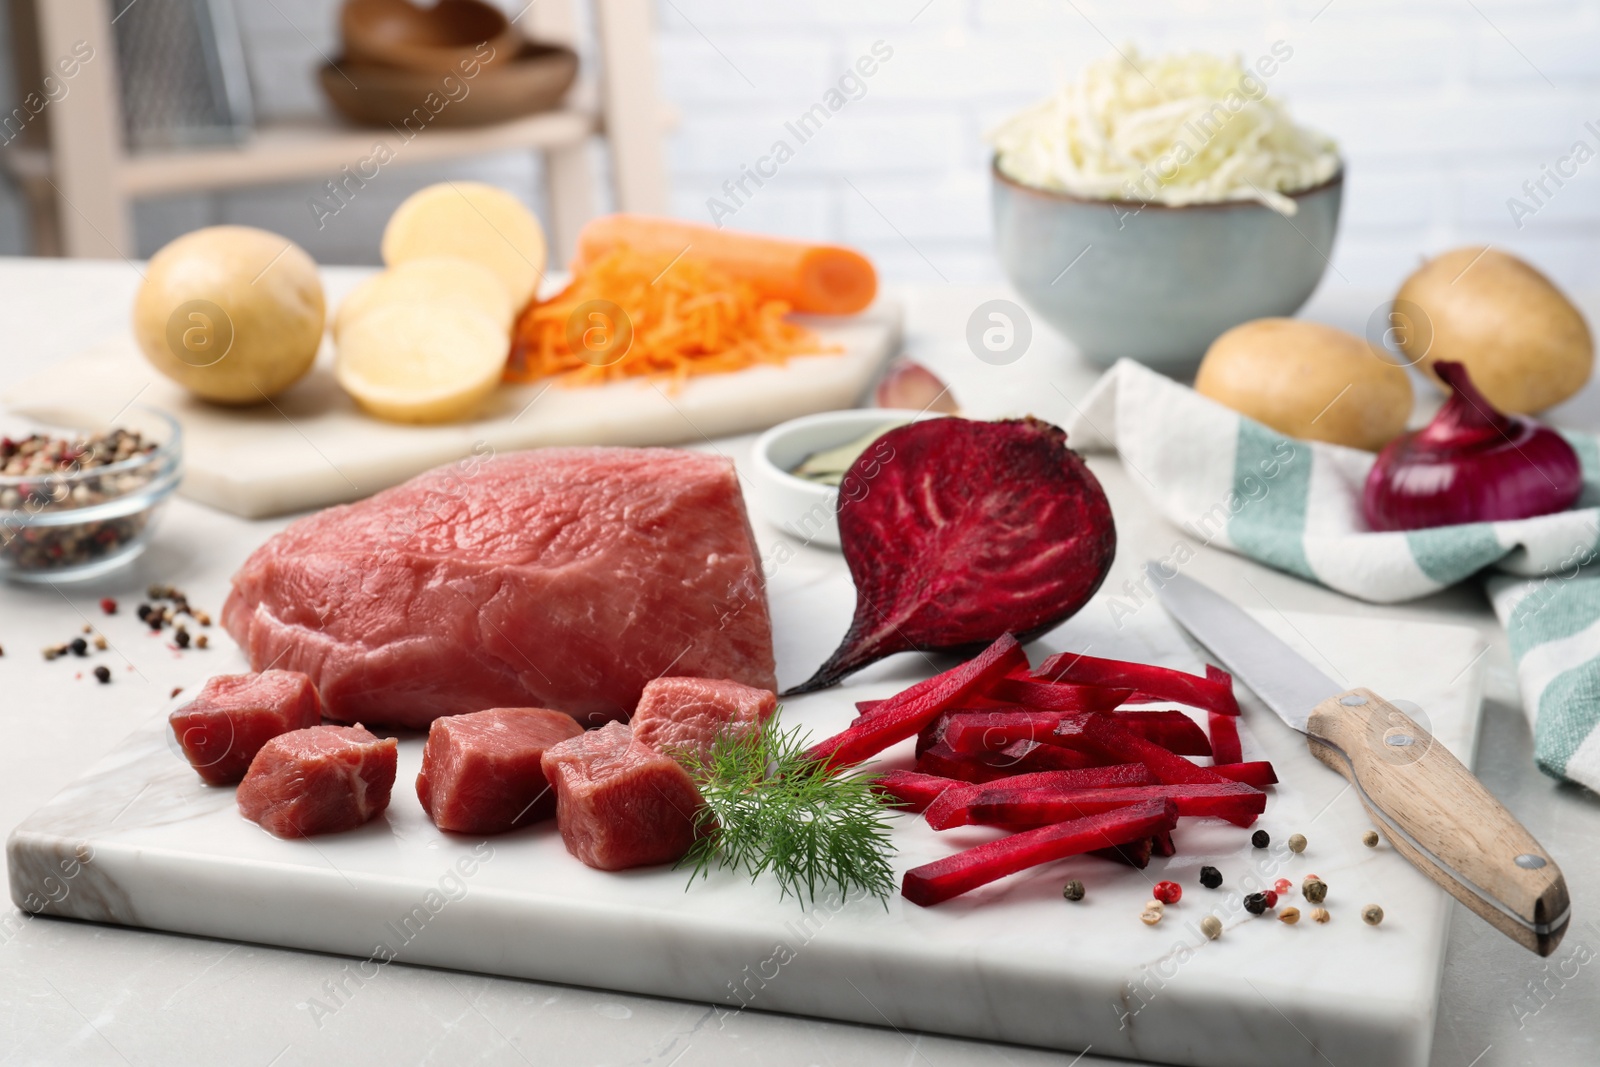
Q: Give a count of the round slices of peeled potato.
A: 3